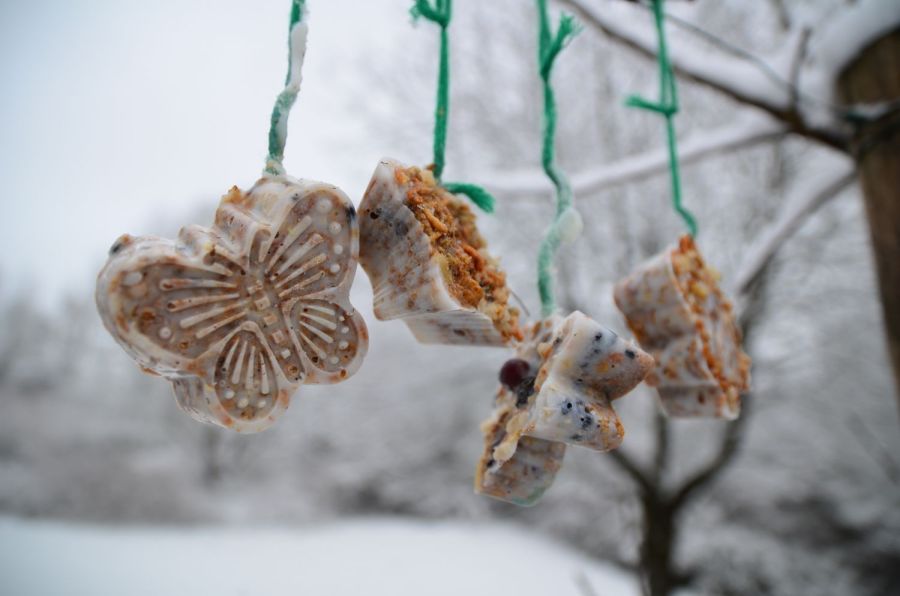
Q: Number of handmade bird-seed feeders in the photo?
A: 4